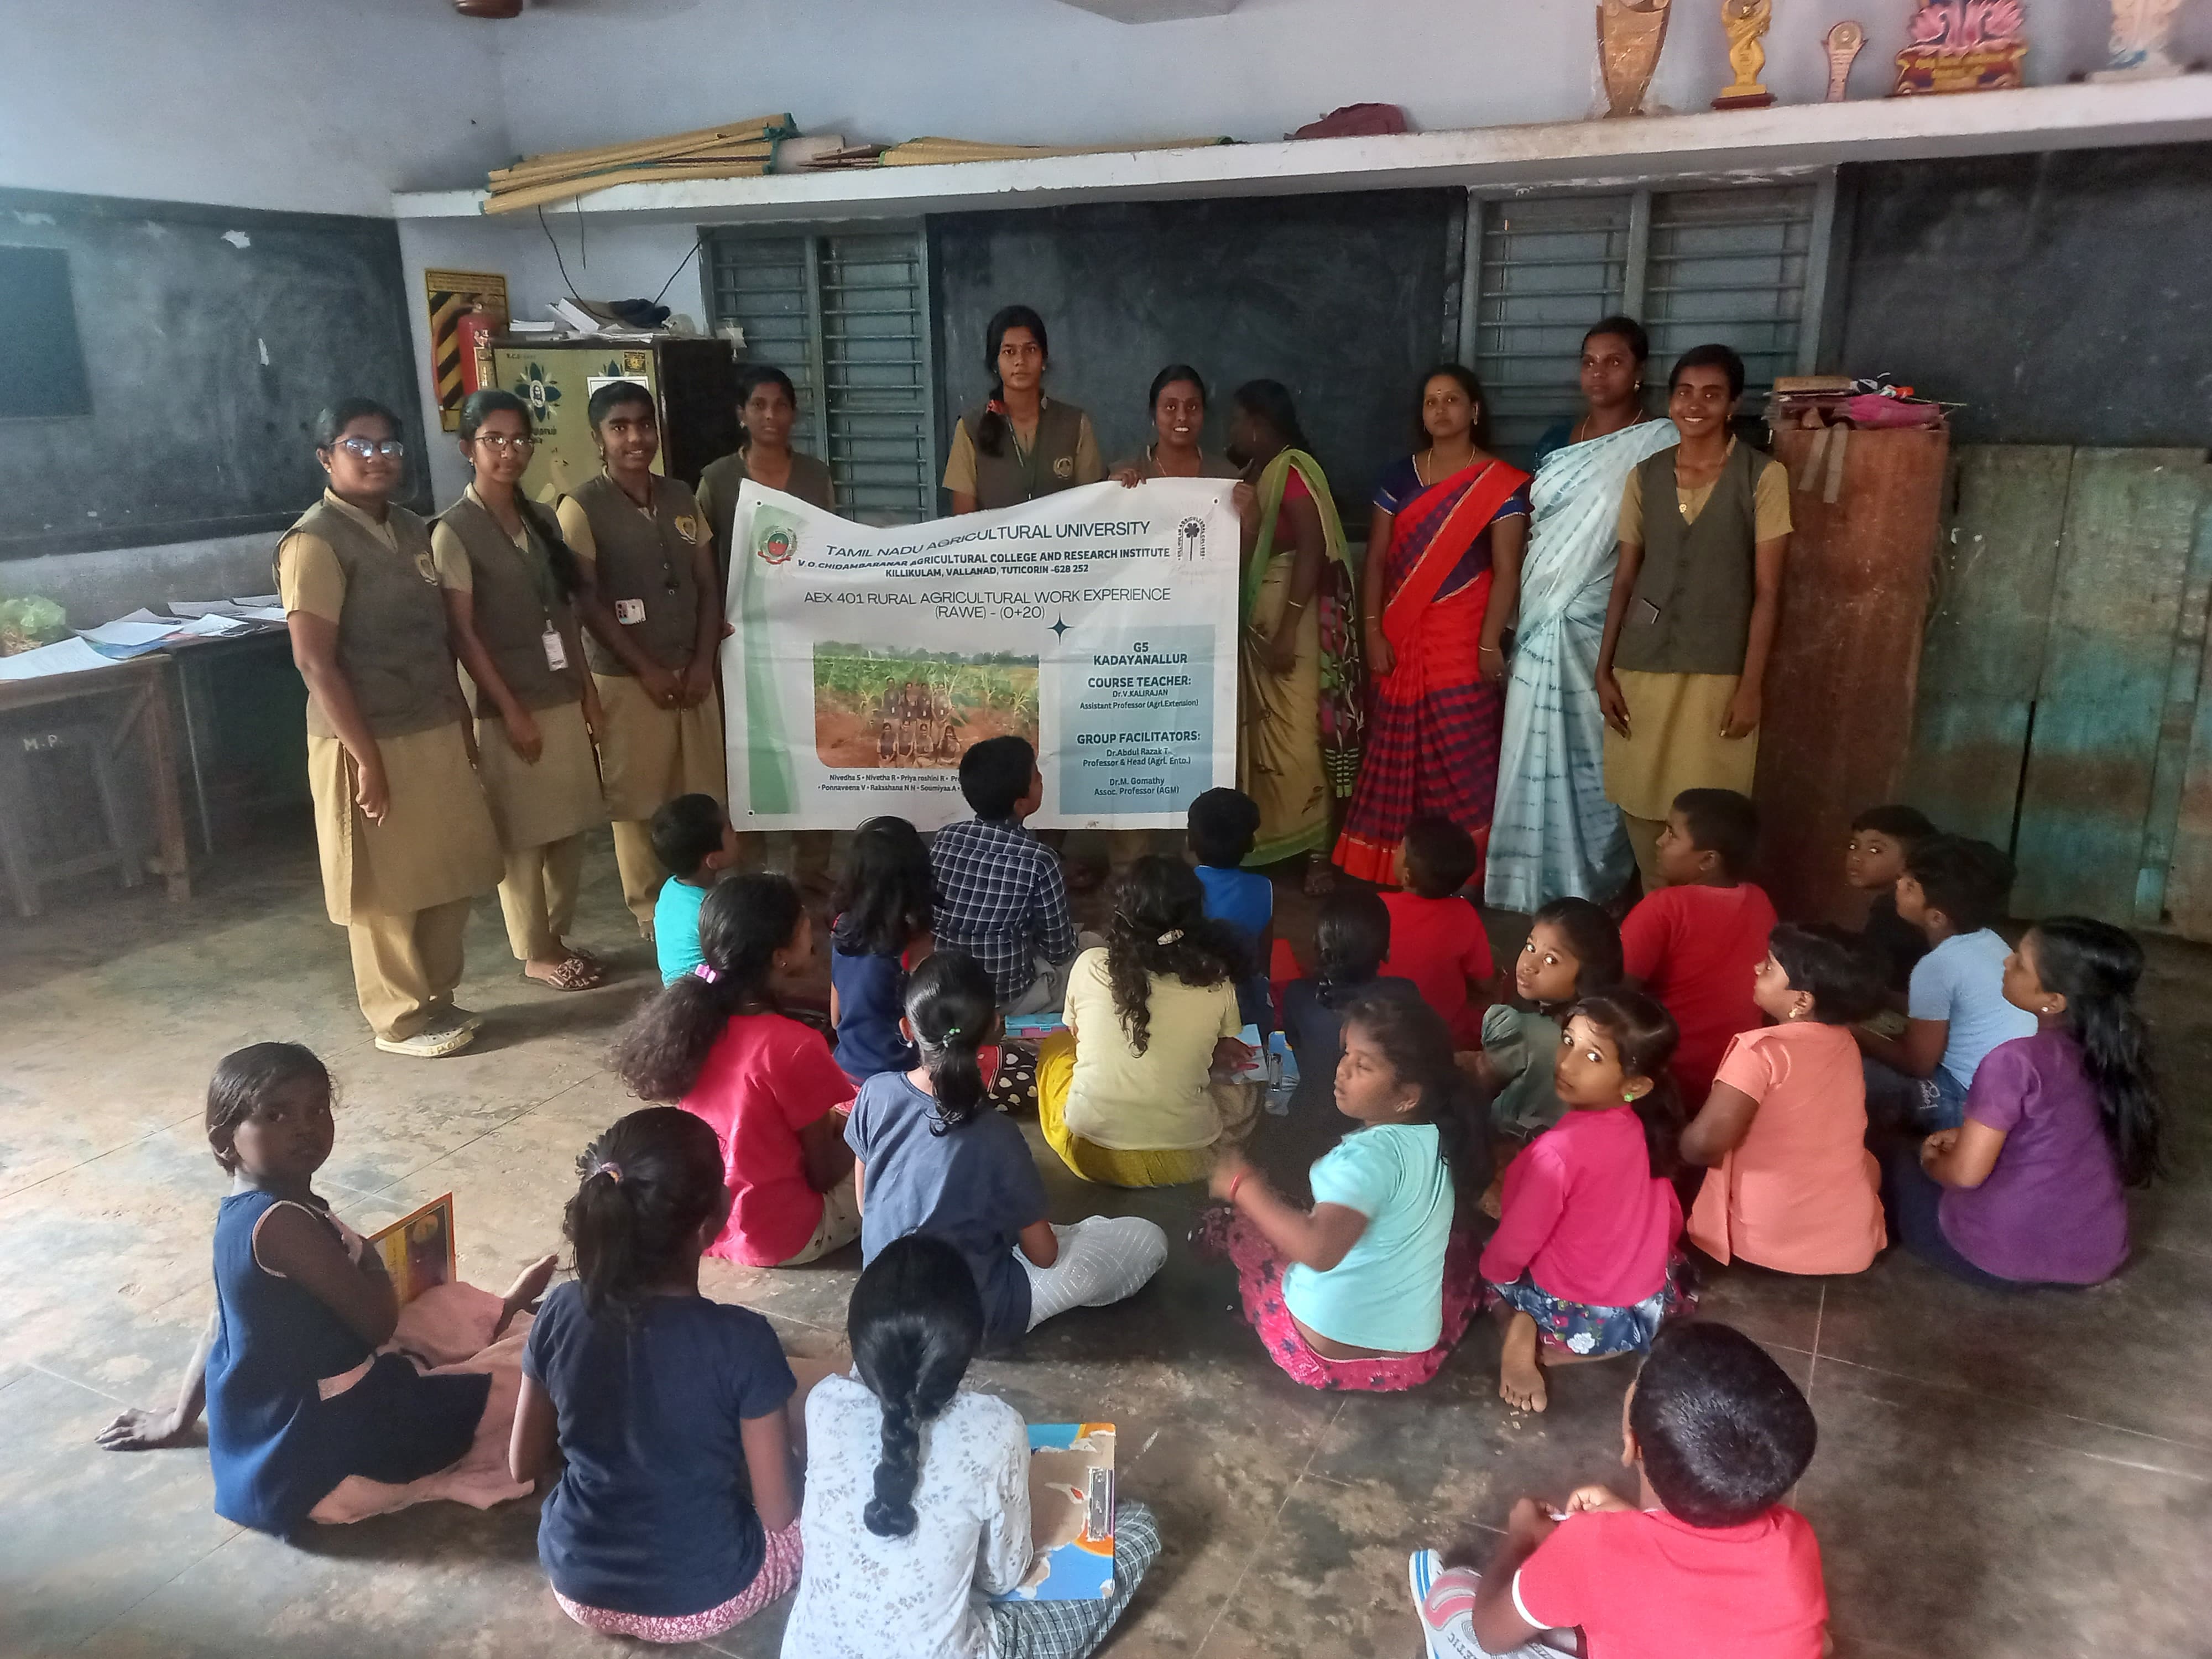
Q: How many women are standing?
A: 10